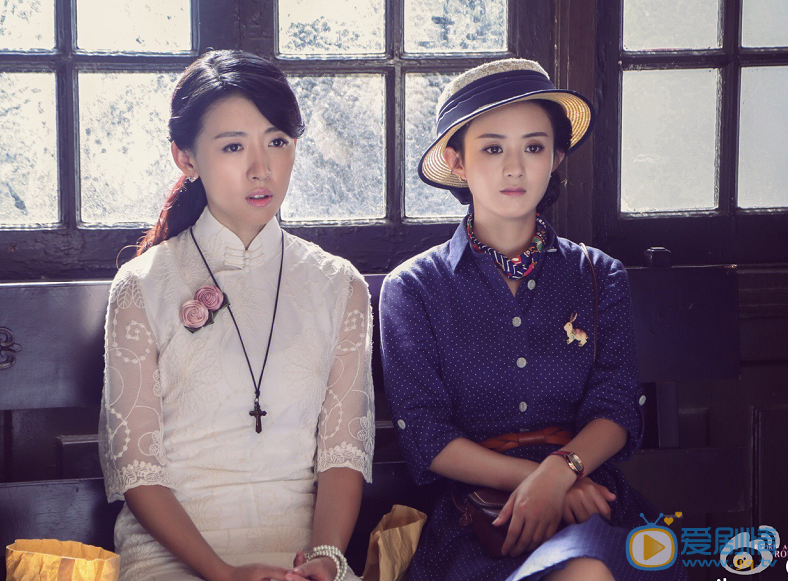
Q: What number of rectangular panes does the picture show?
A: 12